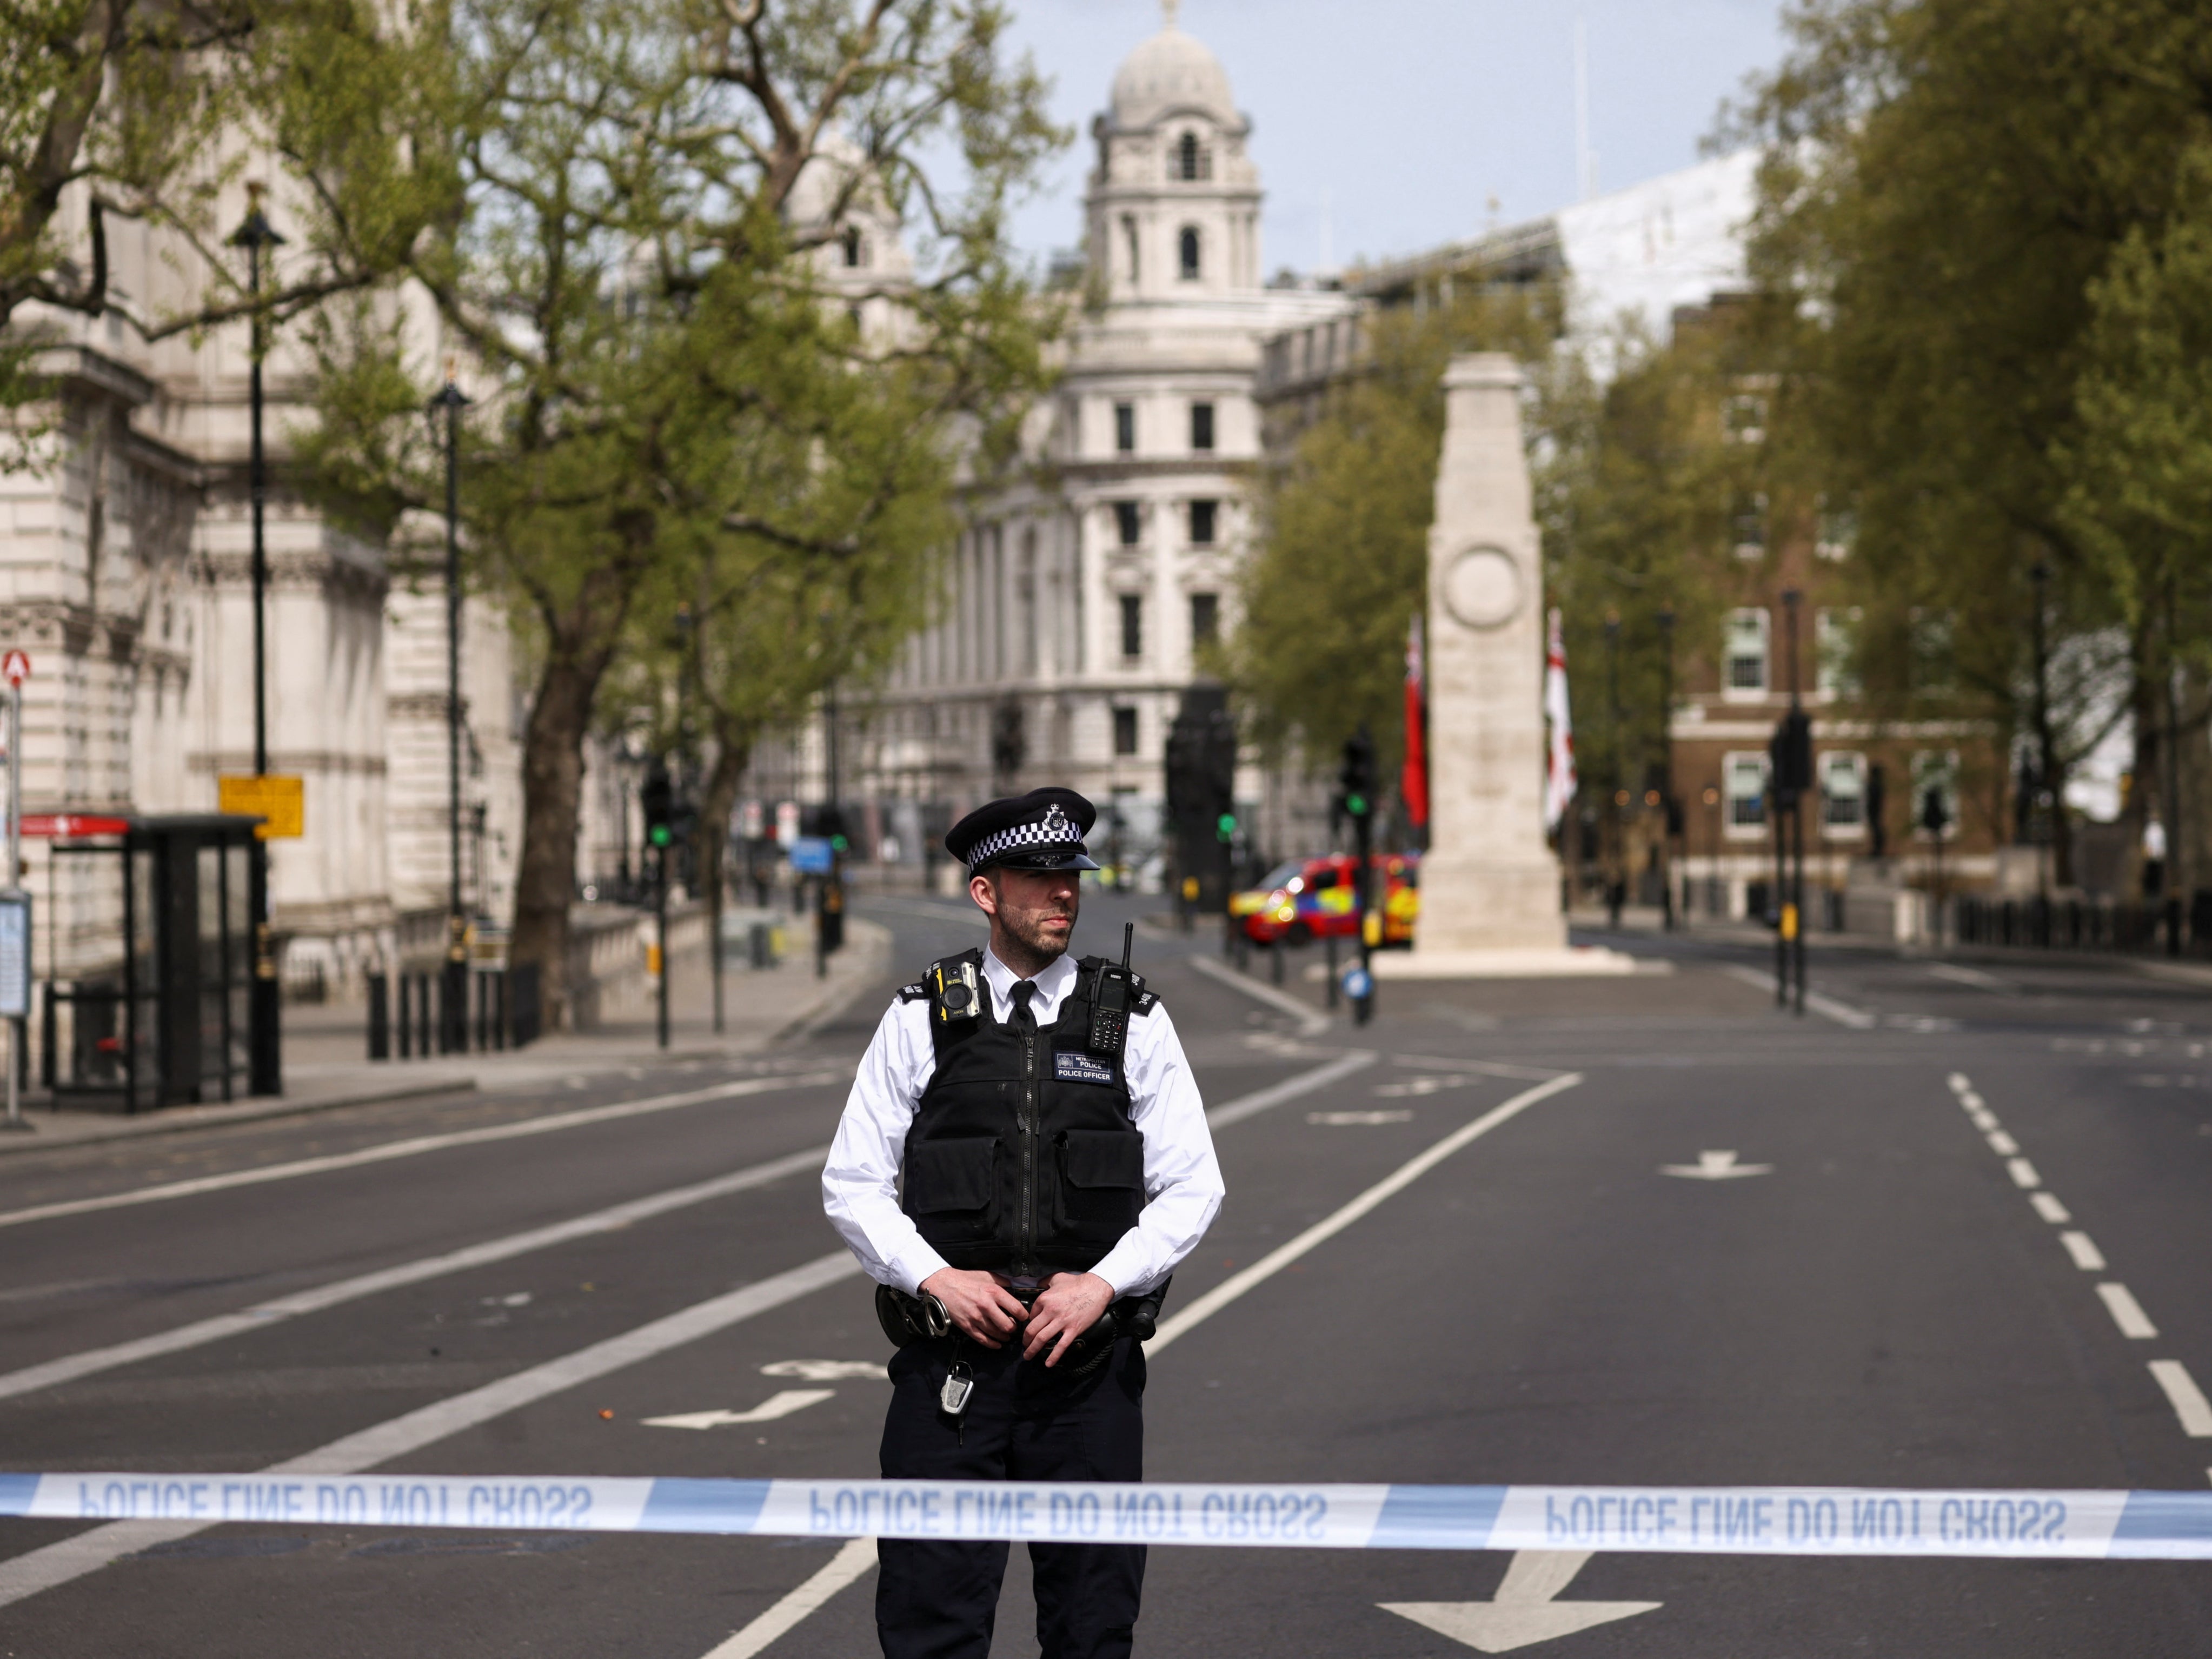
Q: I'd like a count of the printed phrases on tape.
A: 3